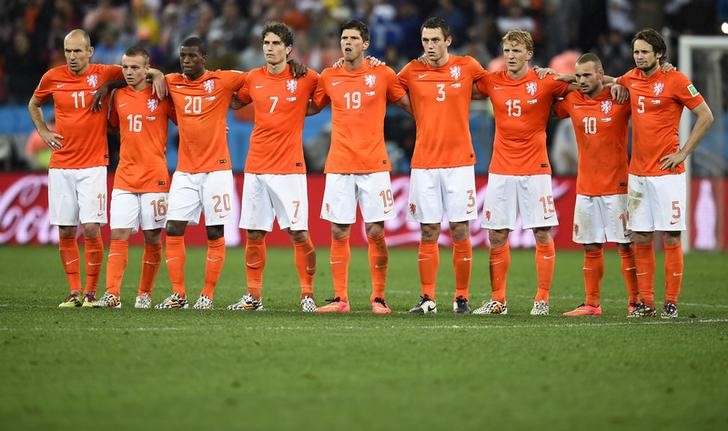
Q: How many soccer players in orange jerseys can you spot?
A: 9